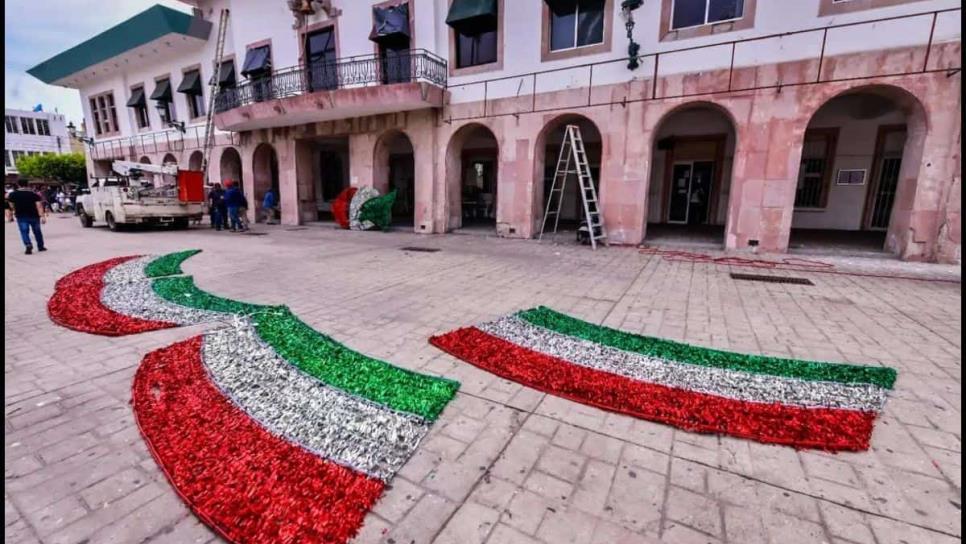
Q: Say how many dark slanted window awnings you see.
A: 8